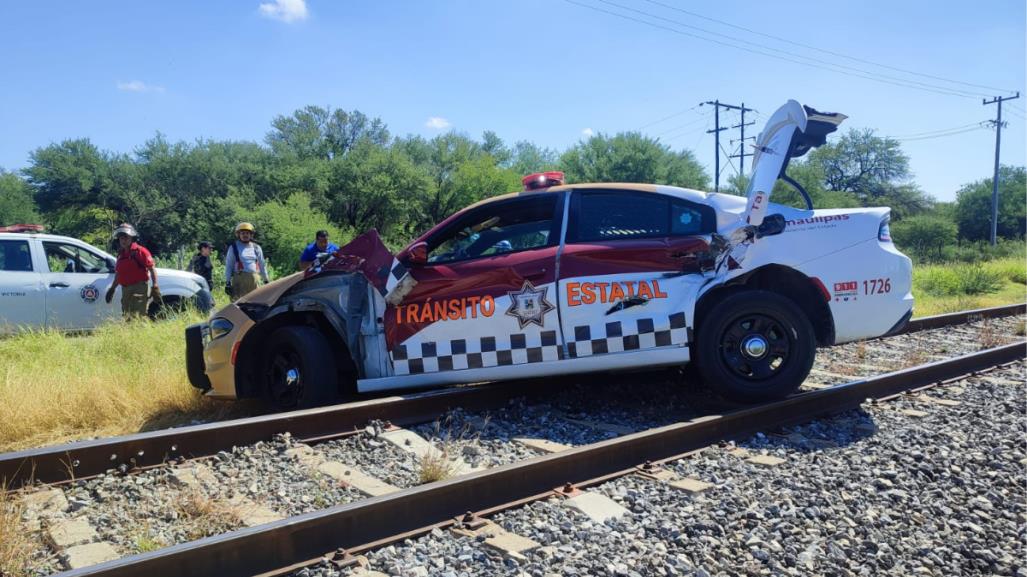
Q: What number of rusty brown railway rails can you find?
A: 2